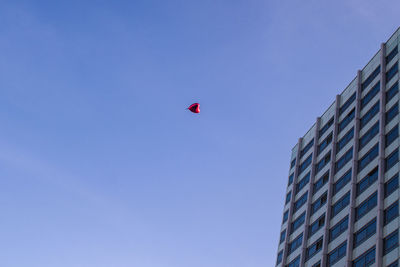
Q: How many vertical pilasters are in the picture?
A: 5